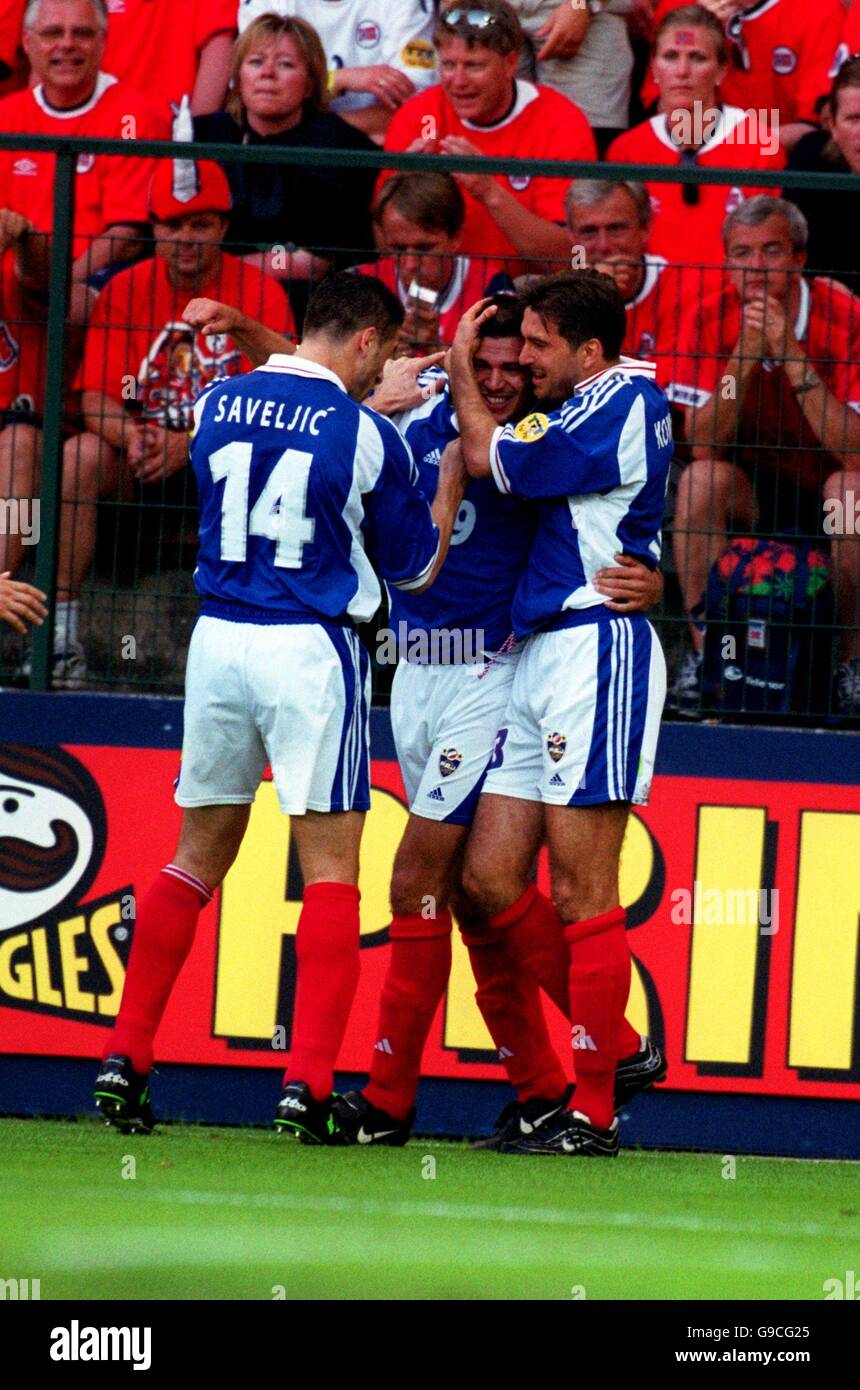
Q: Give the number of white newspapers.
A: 0